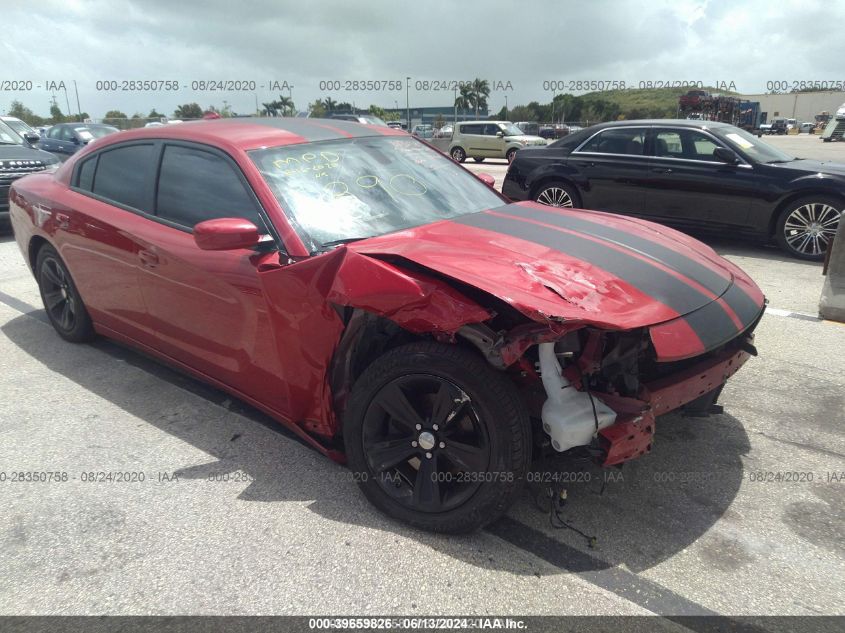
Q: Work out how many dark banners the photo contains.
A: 1